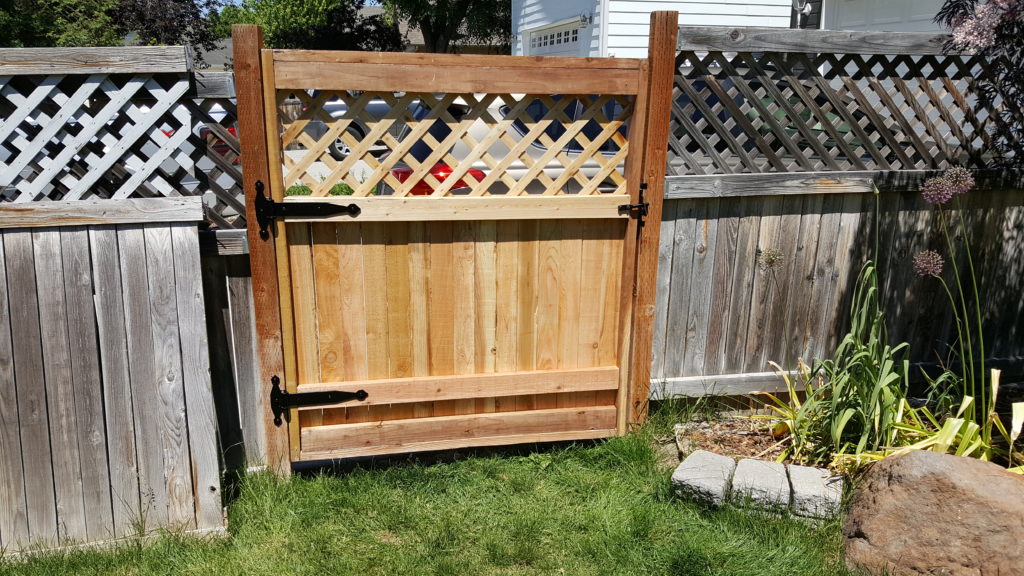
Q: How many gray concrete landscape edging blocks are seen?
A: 3